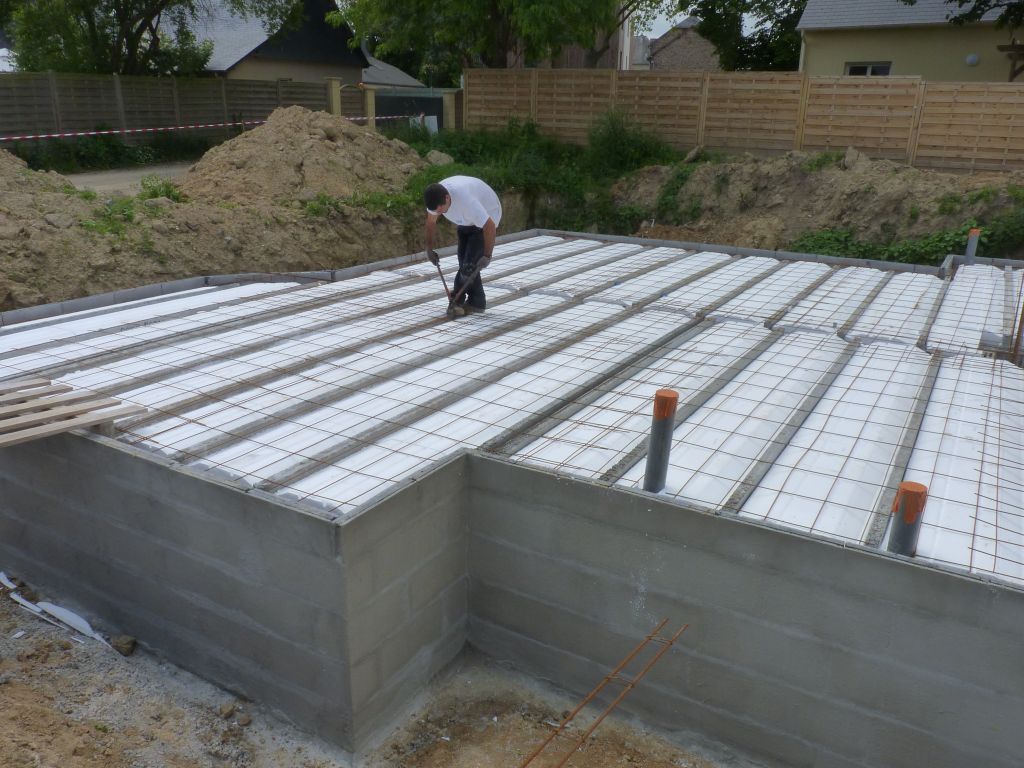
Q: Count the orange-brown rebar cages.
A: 1